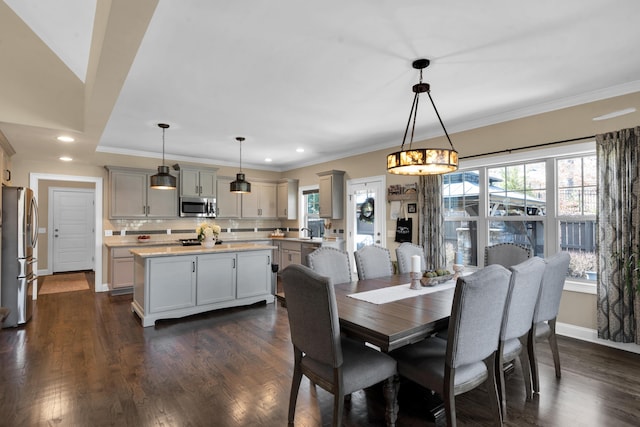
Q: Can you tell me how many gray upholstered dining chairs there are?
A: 8